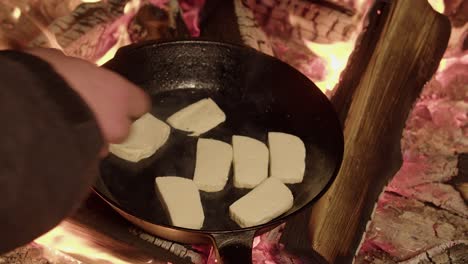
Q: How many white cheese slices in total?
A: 7